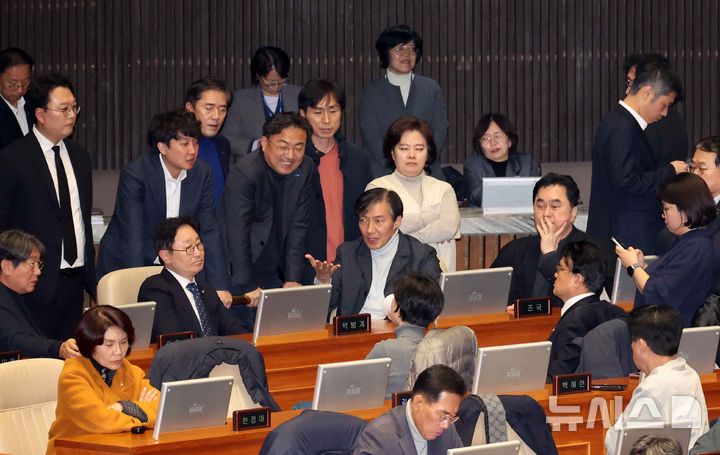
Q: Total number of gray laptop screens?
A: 11